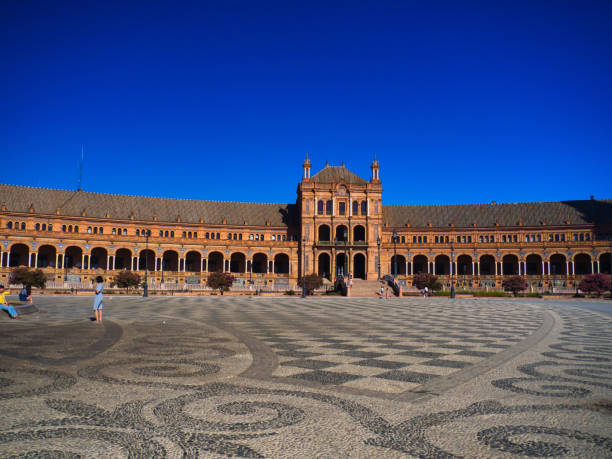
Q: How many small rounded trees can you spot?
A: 7